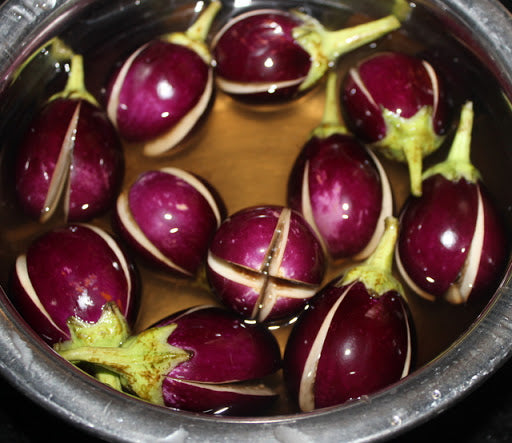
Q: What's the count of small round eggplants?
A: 11